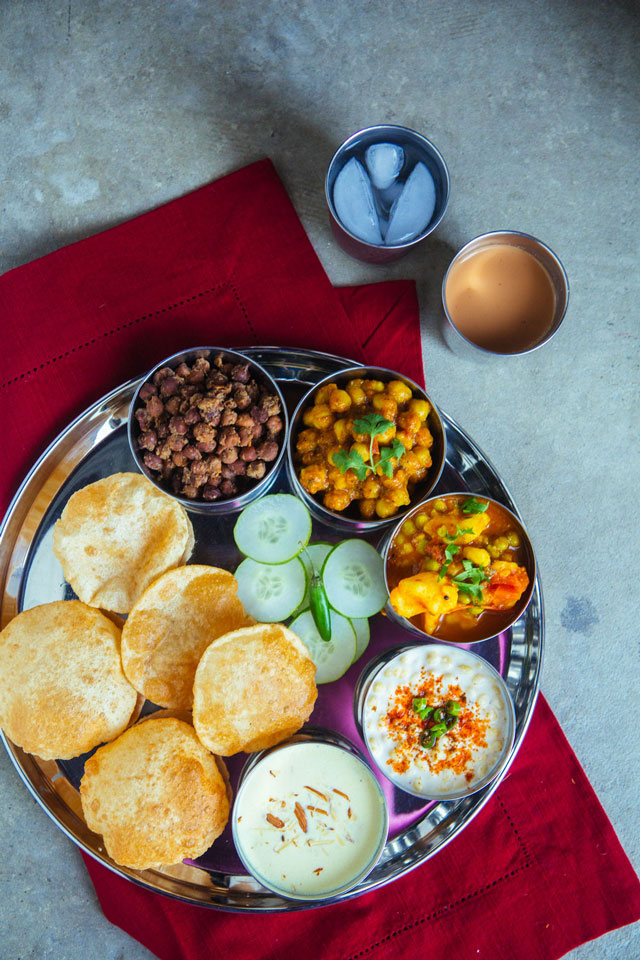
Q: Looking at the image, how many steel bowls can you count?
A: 5